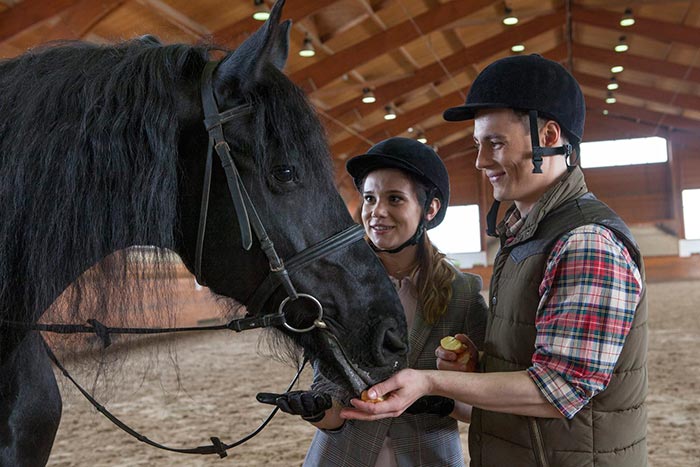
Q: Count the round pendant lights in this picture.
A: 12